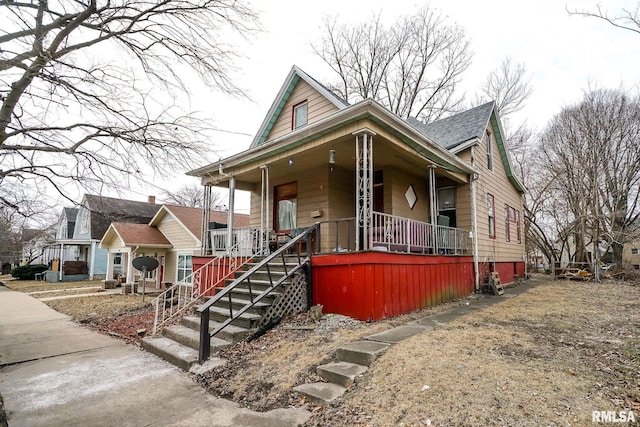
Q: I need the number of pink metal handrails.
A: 1